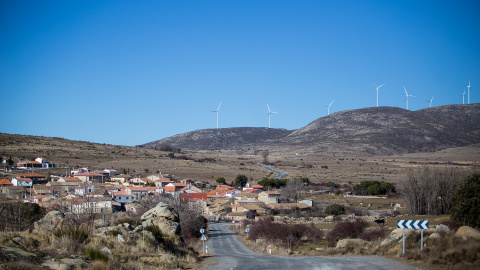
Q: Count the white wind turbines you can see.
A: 8